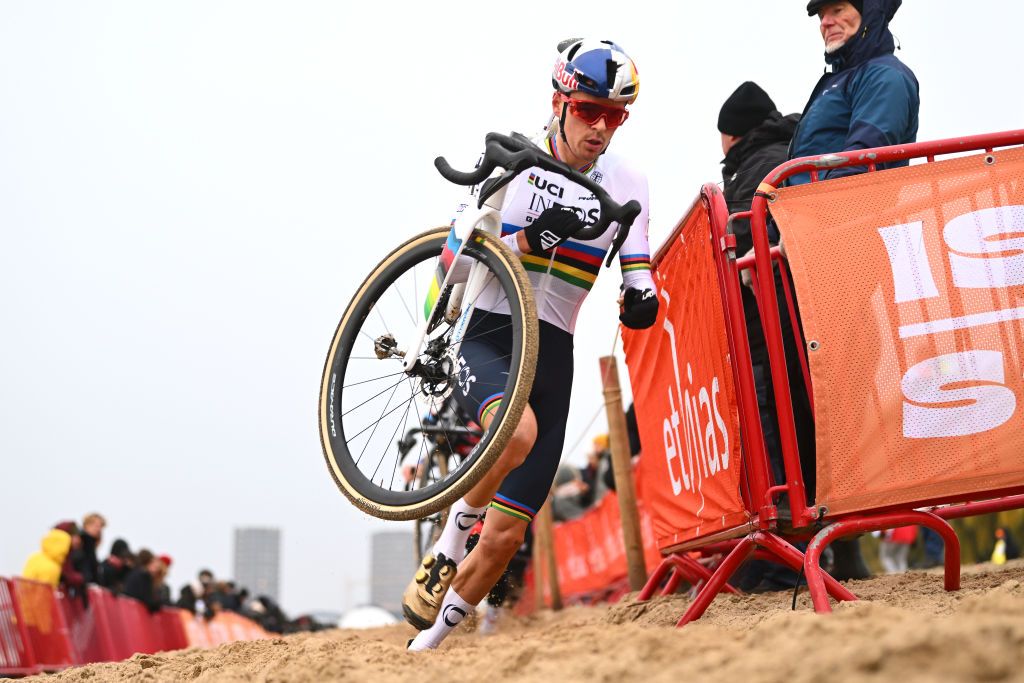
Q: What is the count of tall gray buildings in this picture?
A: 2